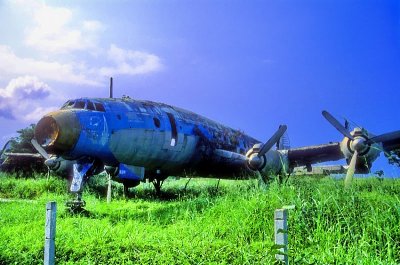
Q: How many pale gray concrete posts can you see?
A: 2